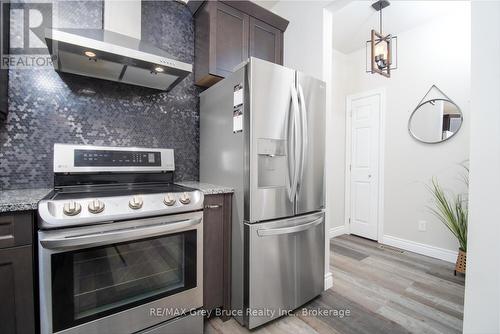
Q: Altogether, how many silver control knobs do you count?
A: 5